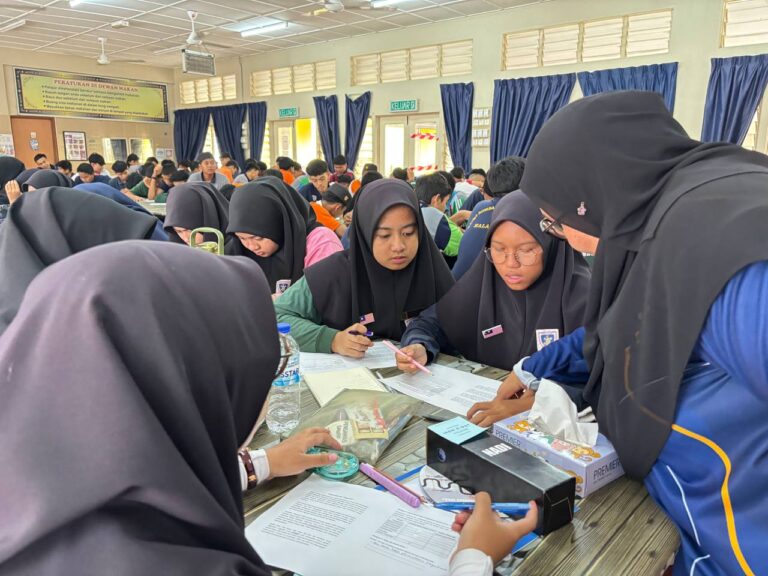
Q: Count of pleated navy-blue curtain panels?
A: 9